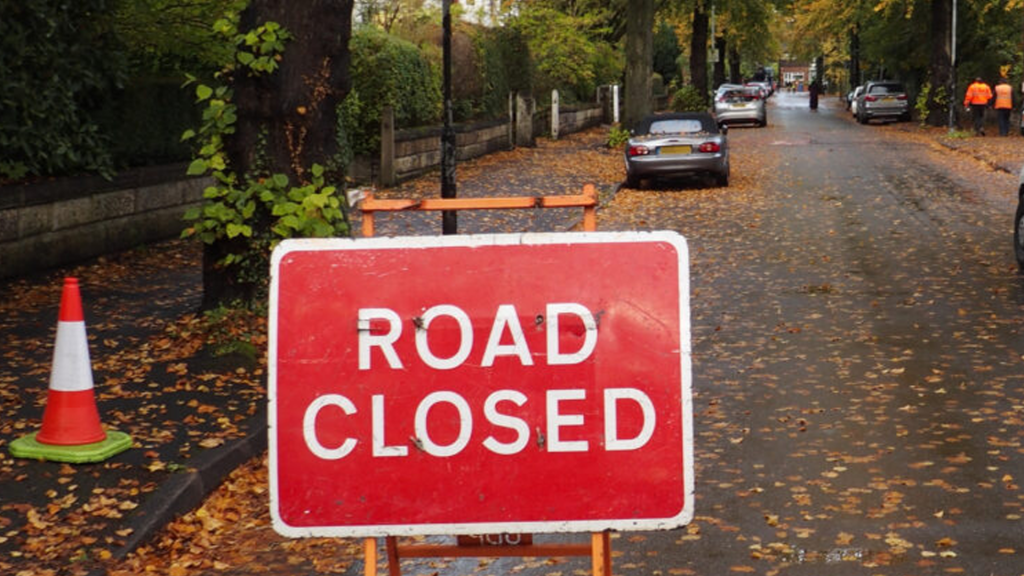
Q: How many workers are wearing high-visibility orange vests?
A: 2